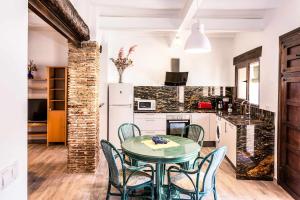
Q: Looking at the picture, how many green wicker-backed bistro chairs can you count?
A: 4